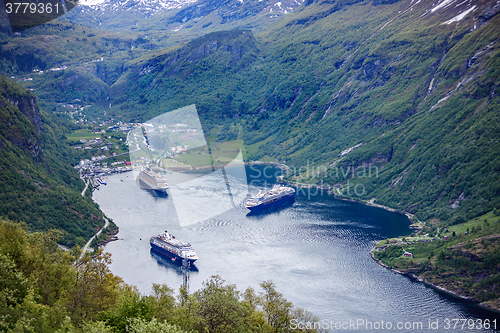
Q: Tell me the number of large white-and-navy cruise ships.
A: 3